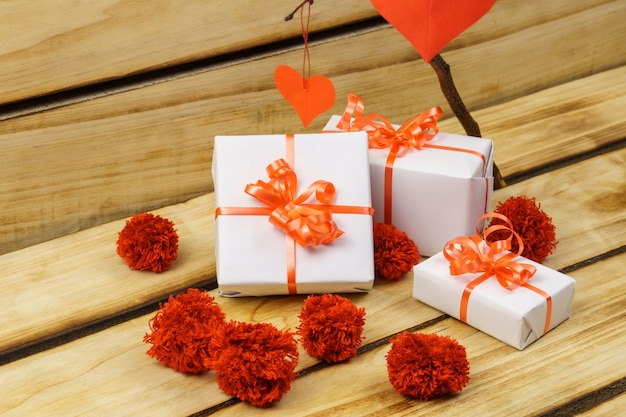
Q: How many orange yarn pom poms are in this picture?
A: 7